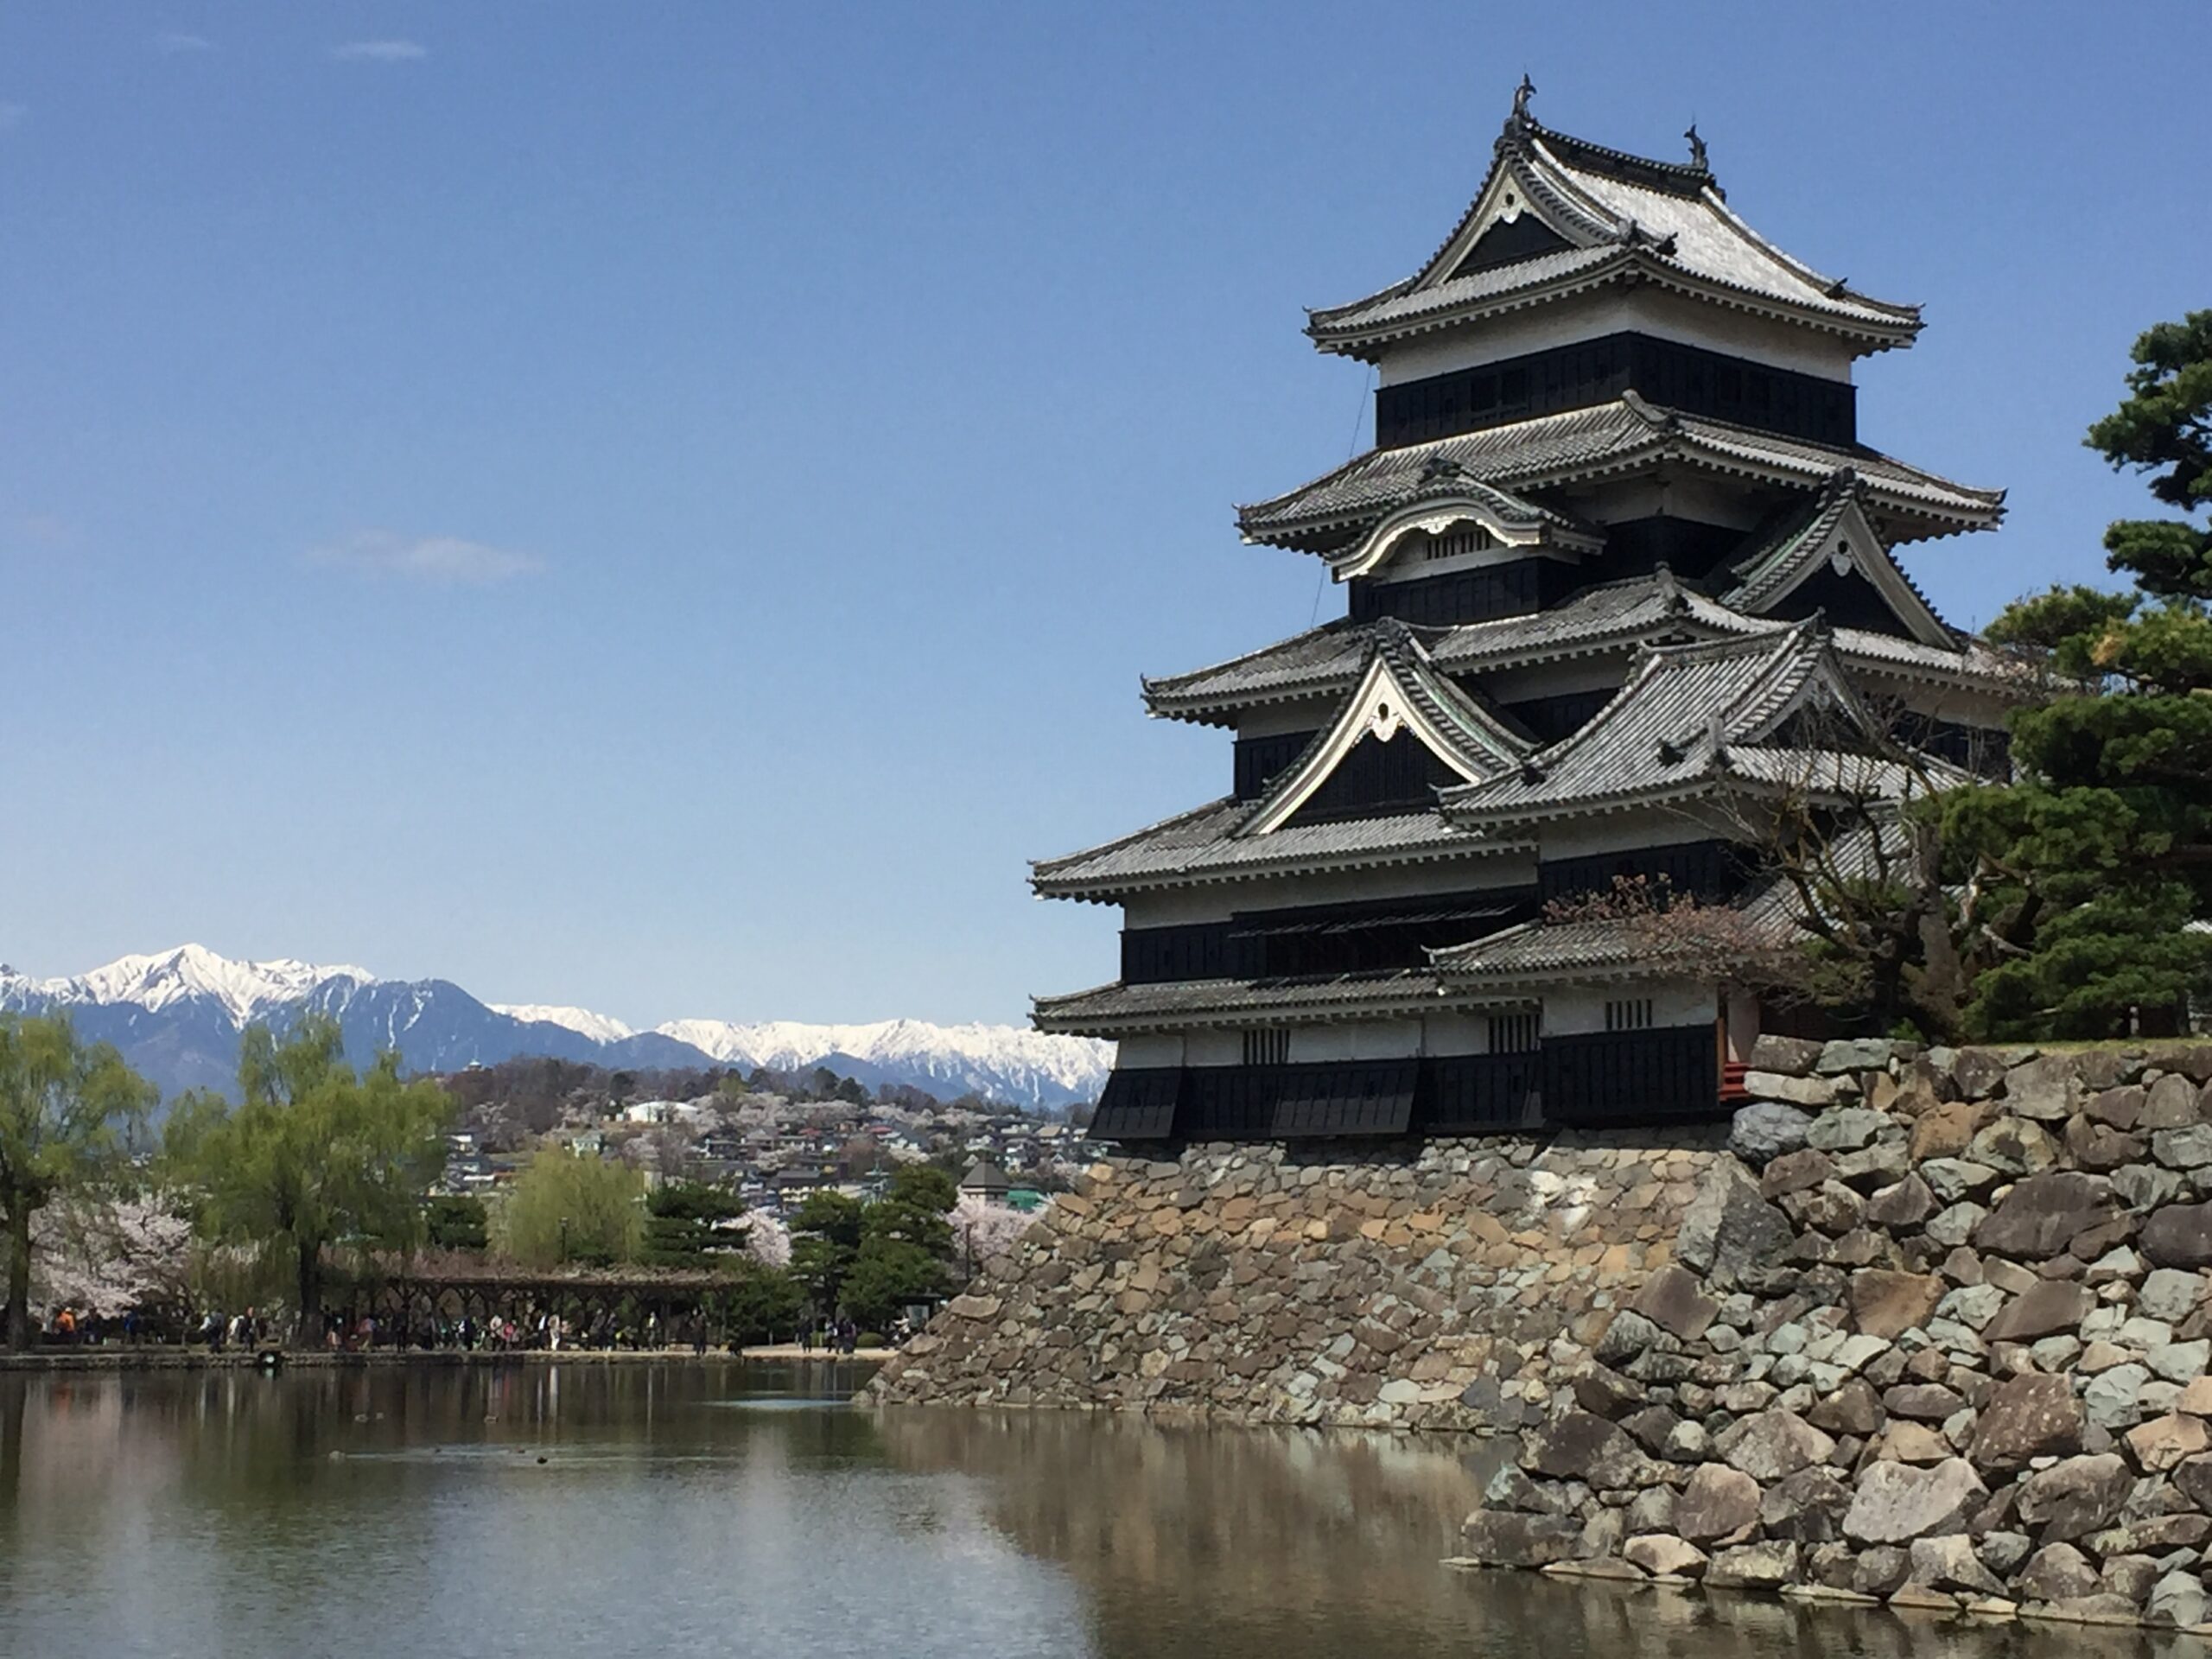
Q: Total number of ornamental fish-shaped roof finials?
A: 2